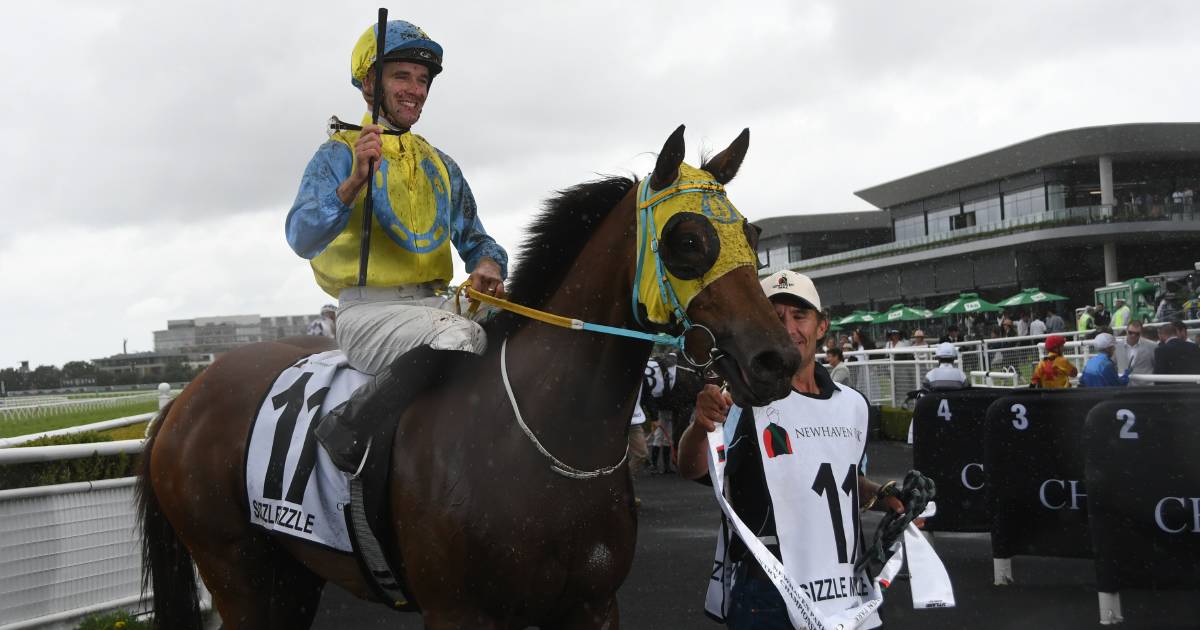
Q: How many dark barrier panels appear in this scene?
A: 3